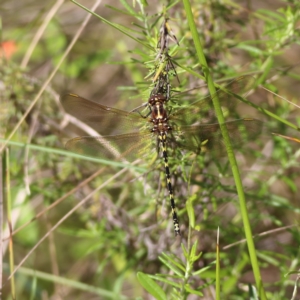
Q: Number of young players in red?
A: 0